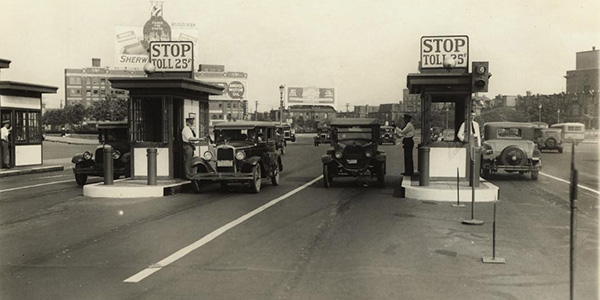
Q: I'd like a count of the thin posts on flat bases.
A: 3